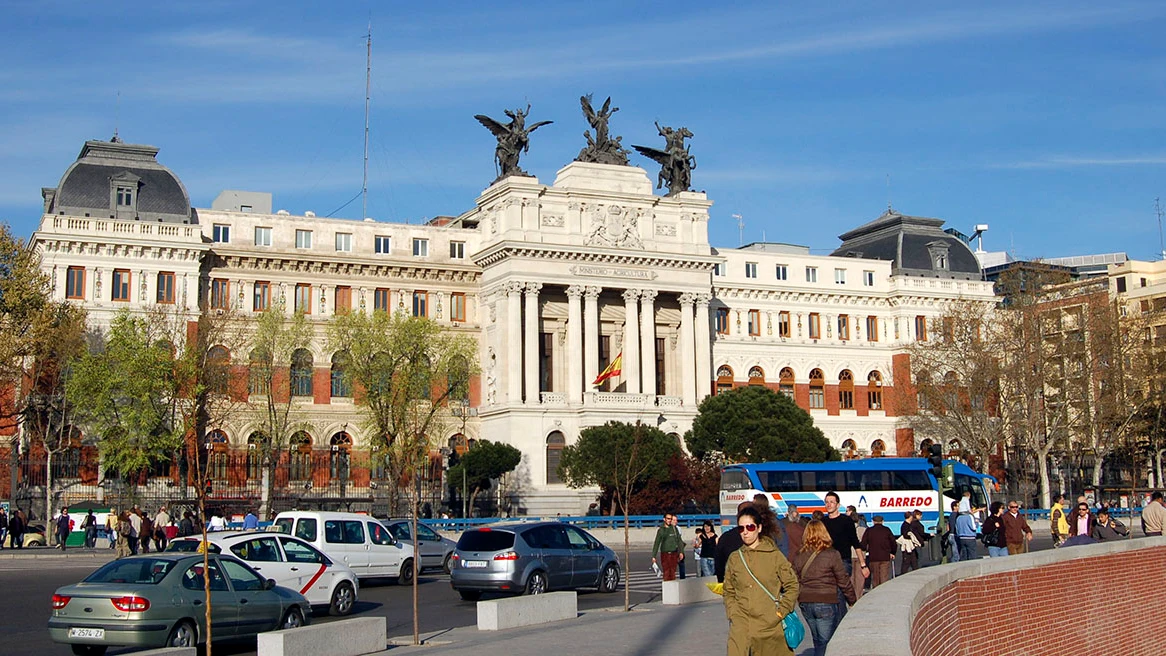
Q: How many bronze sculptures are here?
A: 3